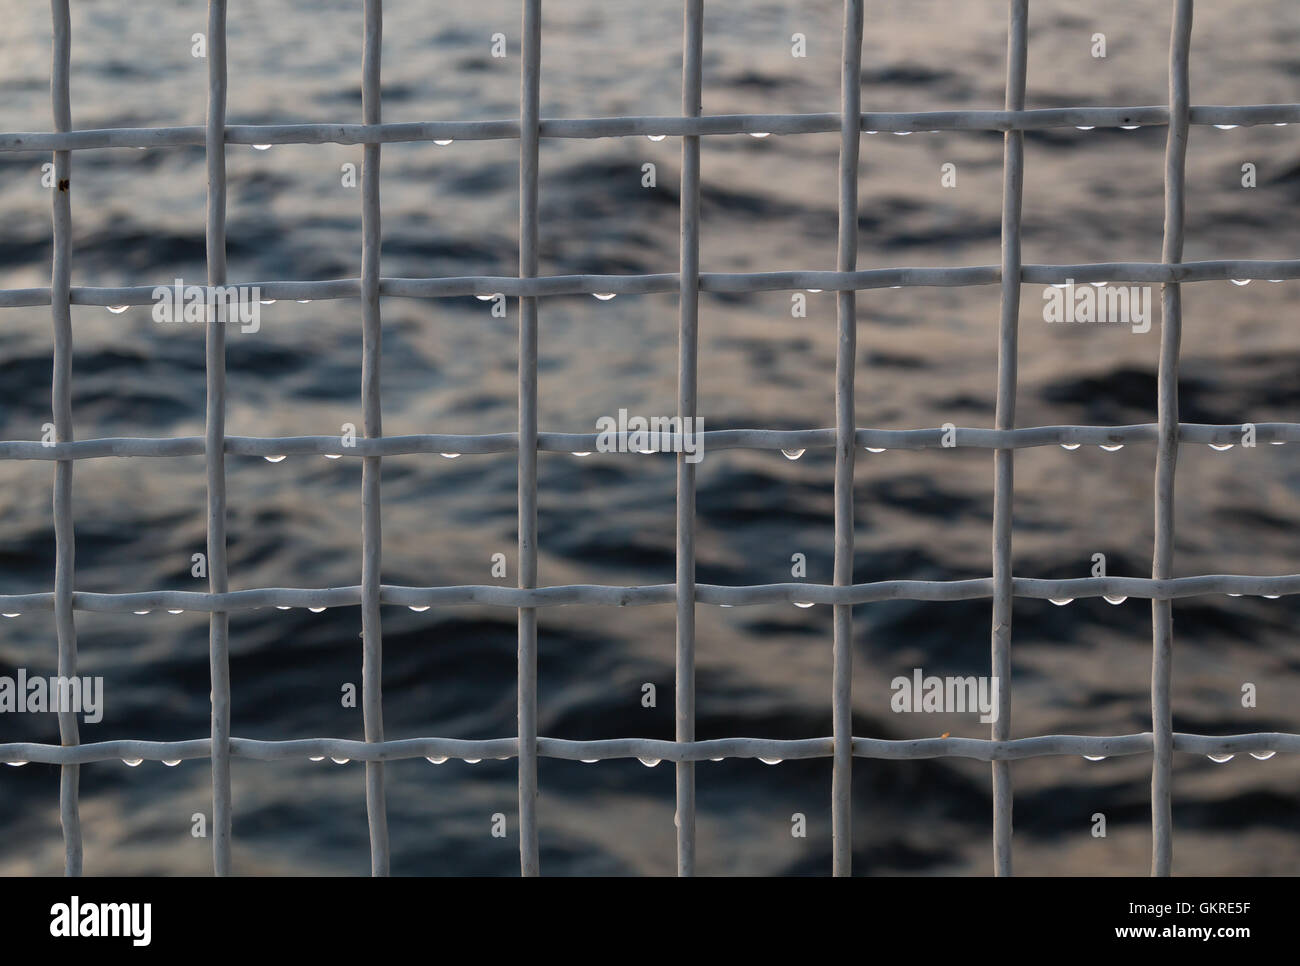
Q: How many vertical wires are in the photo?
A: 8